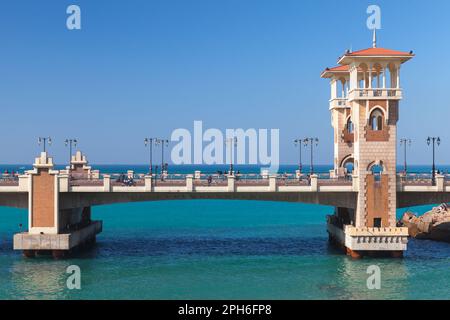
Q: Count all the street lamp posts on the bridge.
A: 9